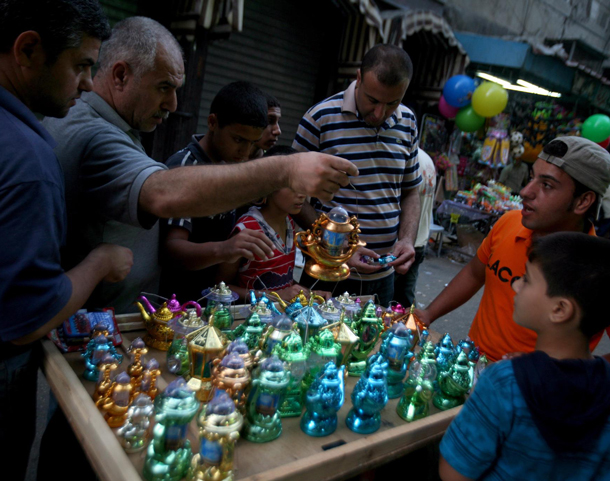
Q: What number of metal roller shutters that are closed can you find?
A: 2